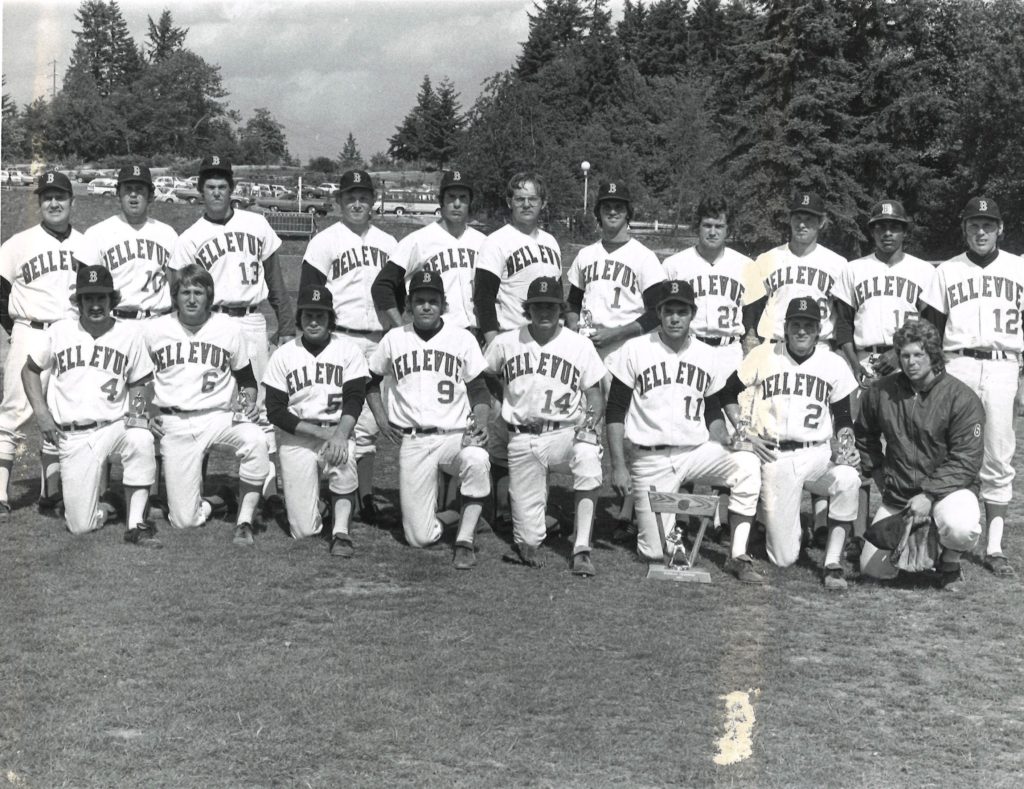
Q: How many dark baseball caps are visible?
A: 15